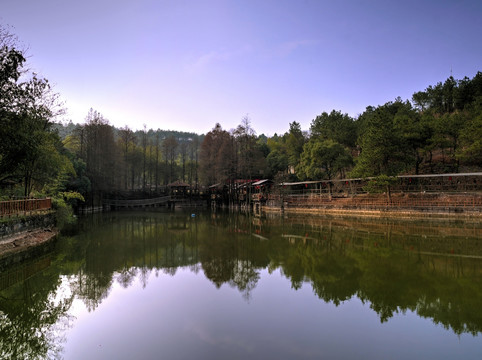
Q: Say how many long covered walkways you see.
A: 1